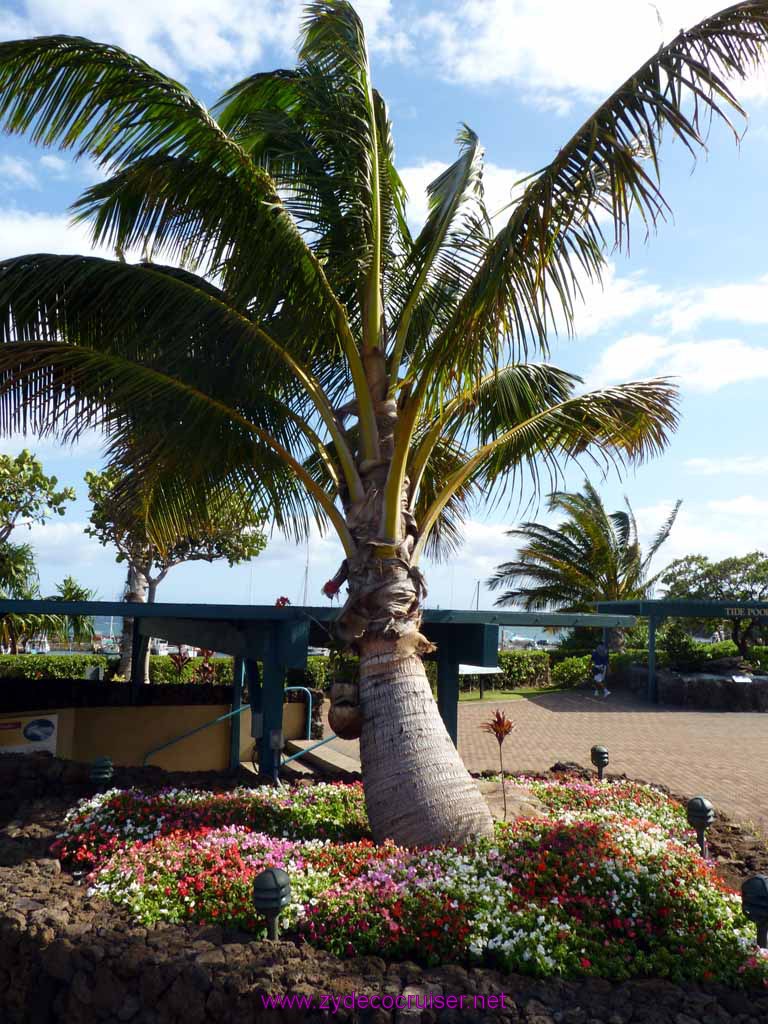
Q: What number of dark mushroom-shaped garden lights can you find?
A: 5